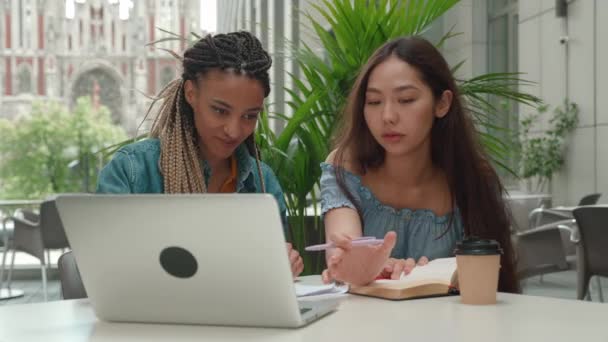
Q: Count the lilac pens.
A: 1